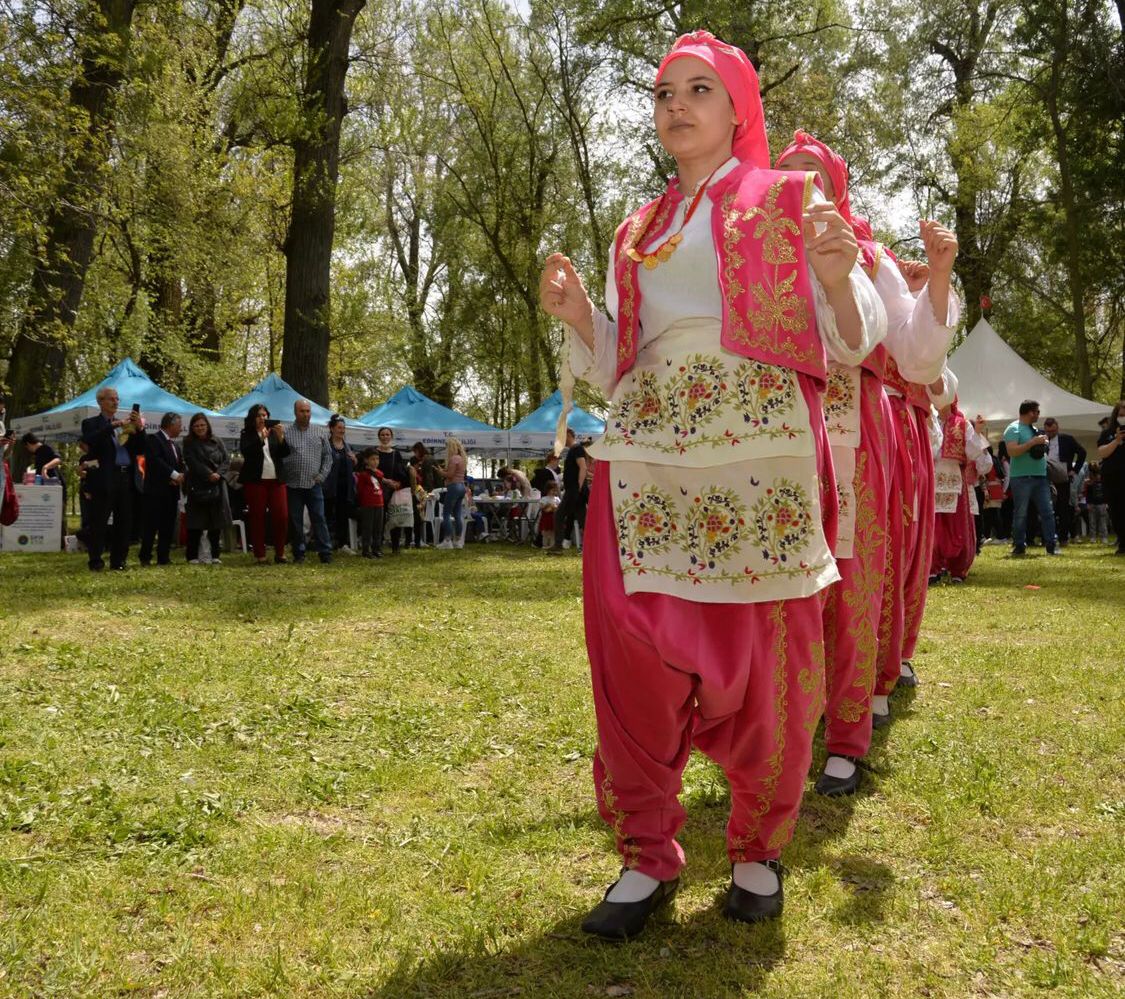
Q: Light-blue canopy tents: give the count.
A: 4